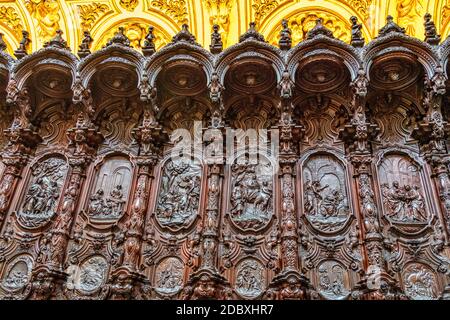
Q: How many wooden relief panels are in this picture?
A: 12